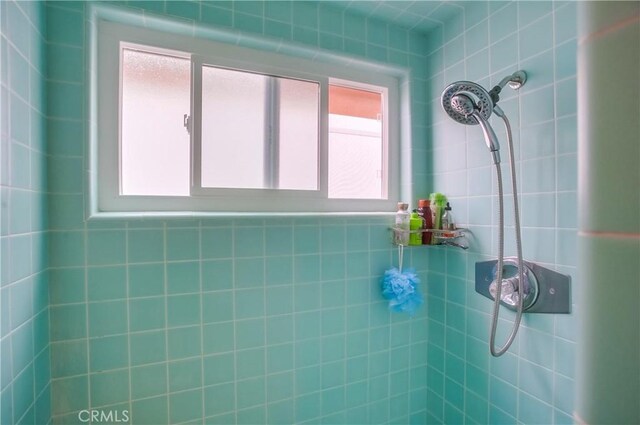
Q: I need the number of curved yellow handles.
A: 0